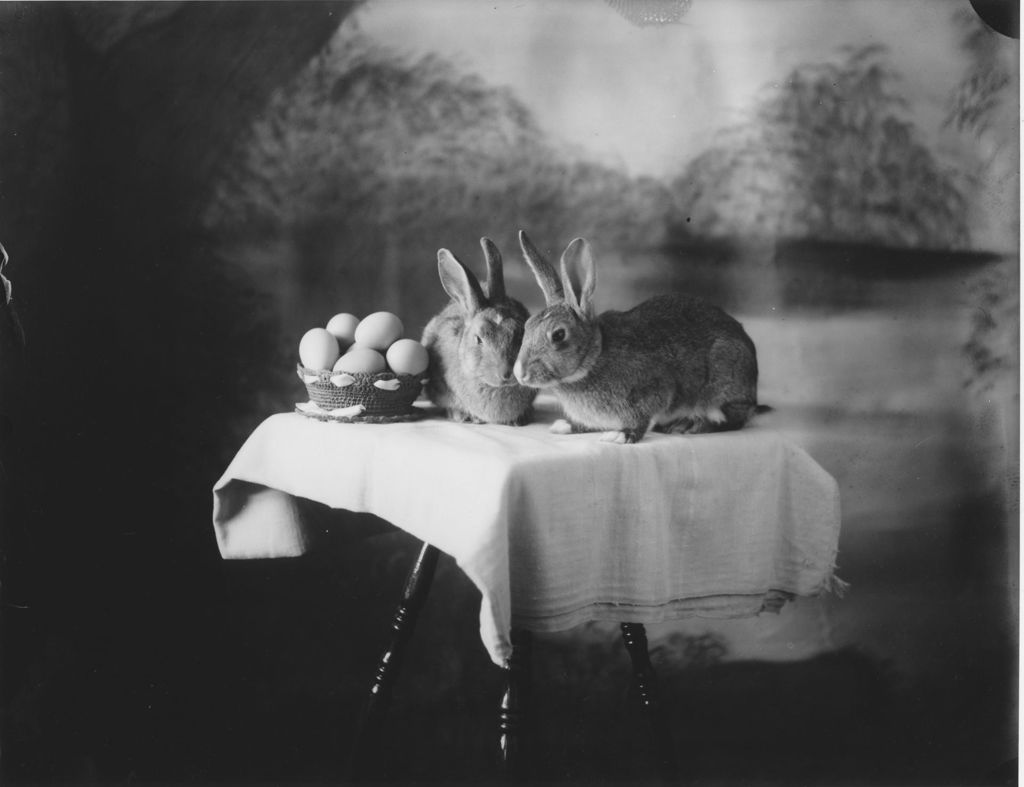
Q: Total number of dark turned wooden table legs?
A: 3